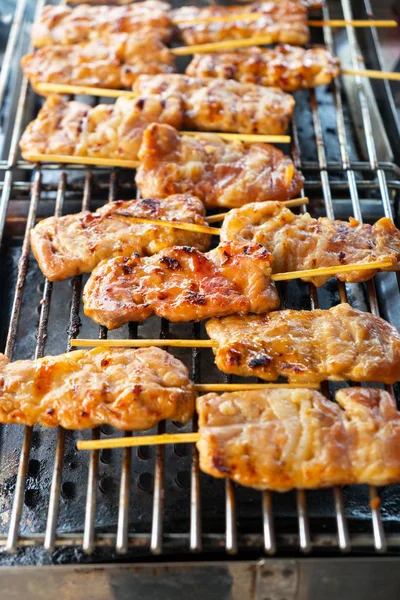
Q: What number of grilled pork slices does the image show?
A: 13